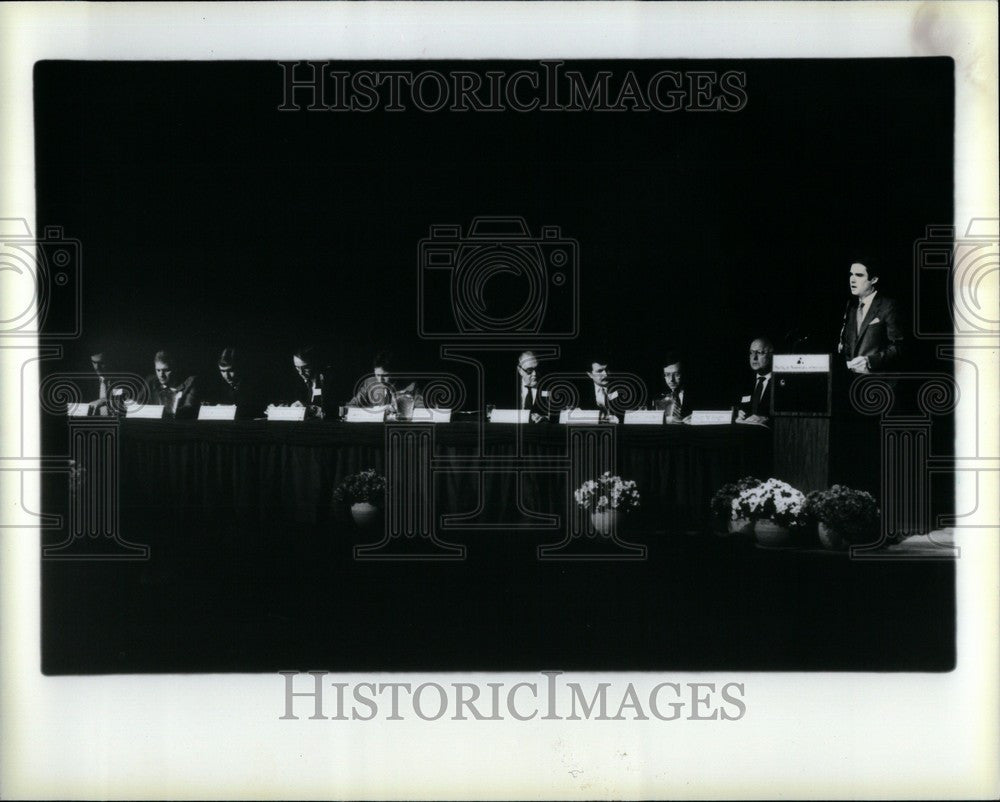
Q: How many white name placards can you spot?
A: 10